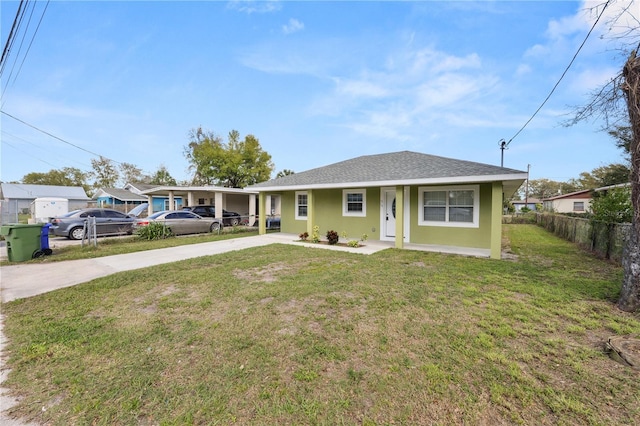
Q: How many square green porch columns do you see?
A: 4